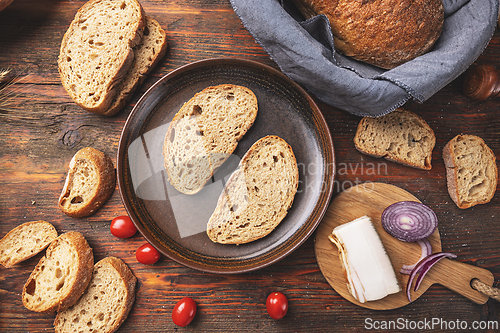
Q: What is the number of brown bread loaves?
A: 1